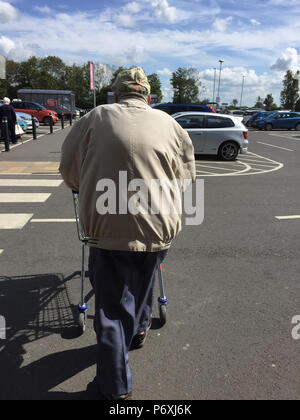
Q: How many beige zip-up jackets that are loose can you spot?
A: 1